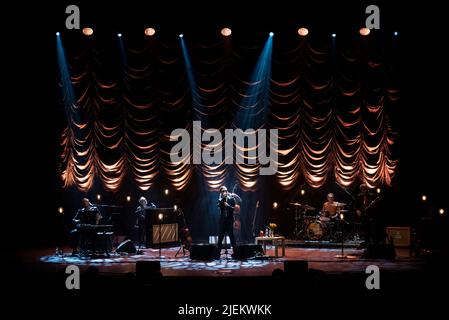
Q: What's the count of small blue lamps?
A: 6